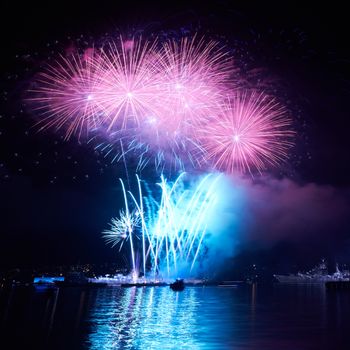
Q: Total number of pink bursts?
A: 4